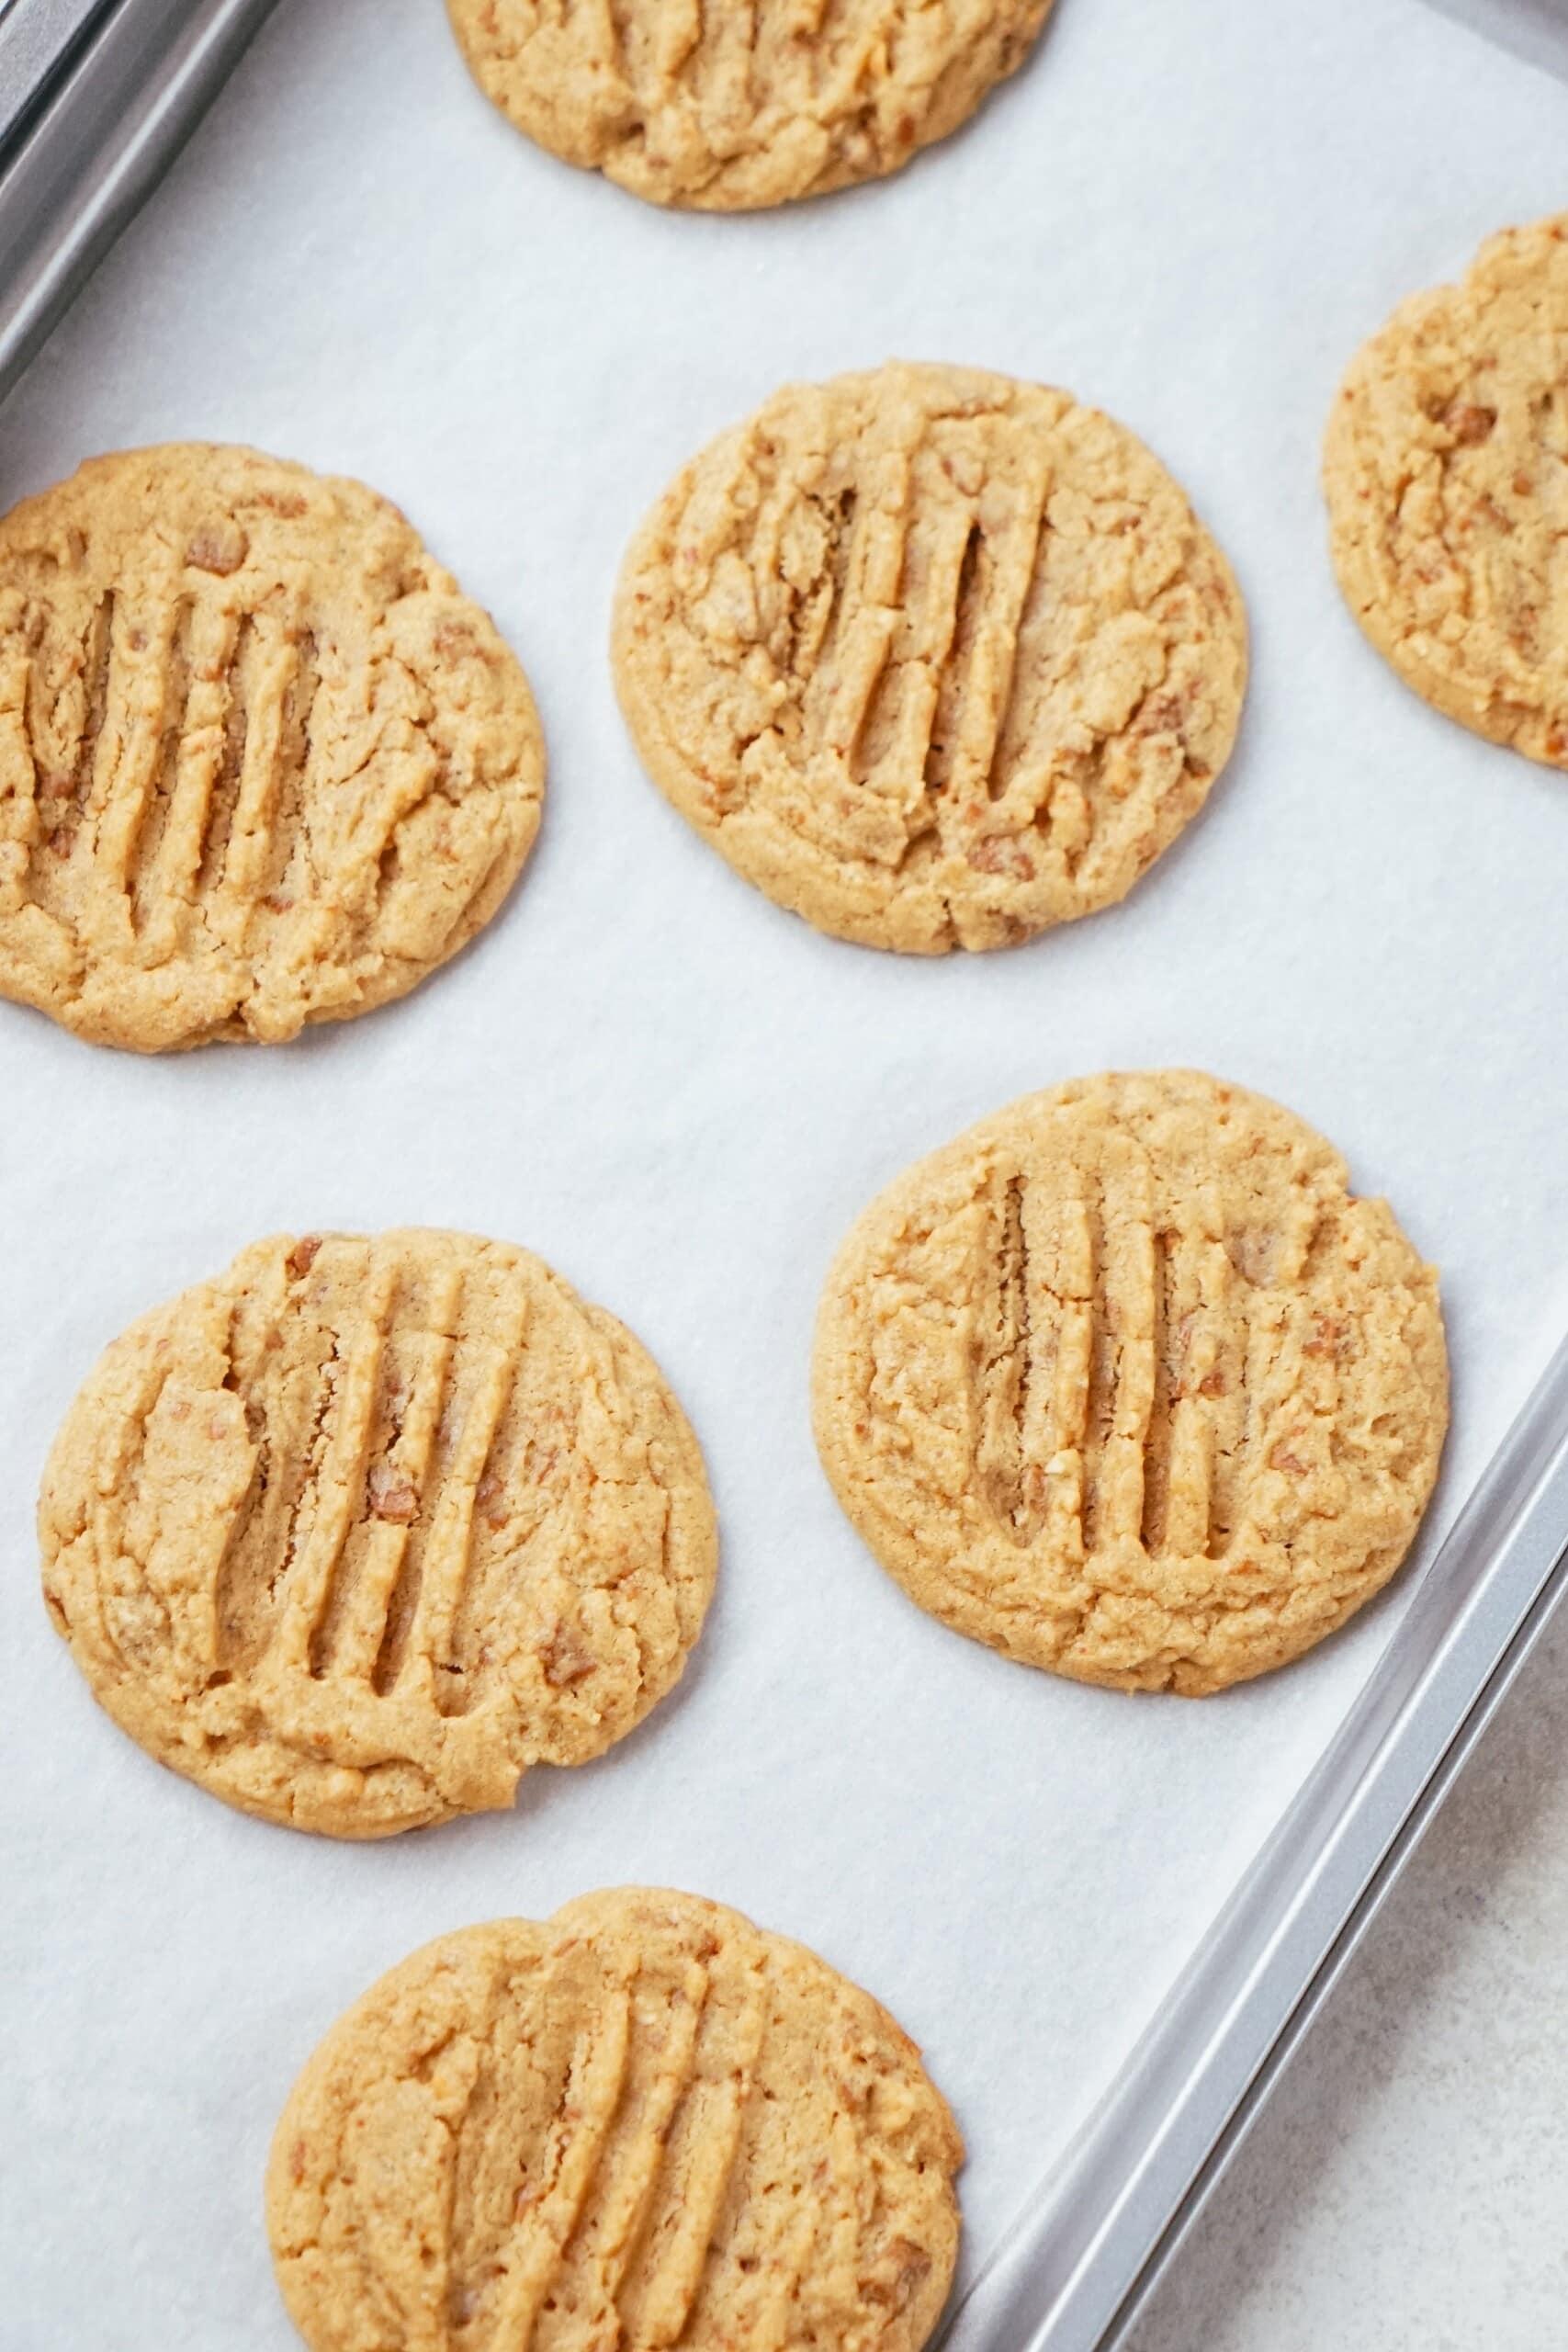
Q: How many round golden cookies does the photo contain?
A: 7